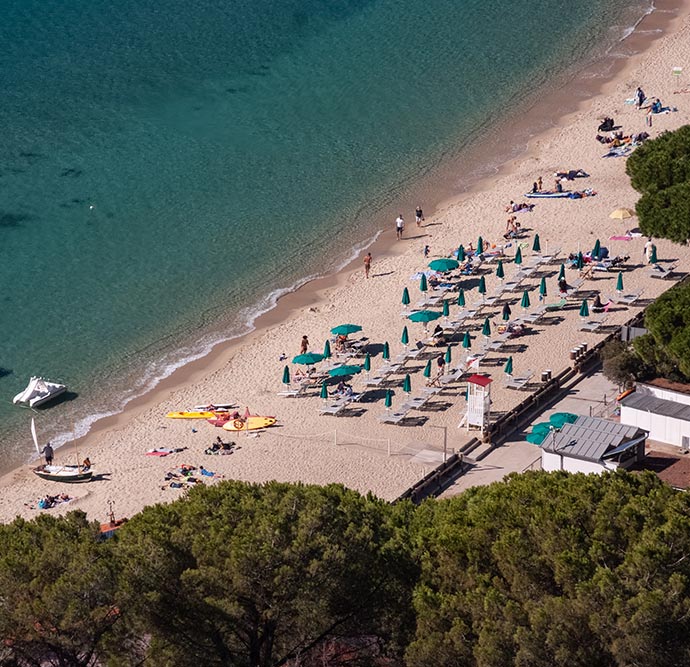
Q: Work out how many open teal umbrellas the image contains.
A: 8